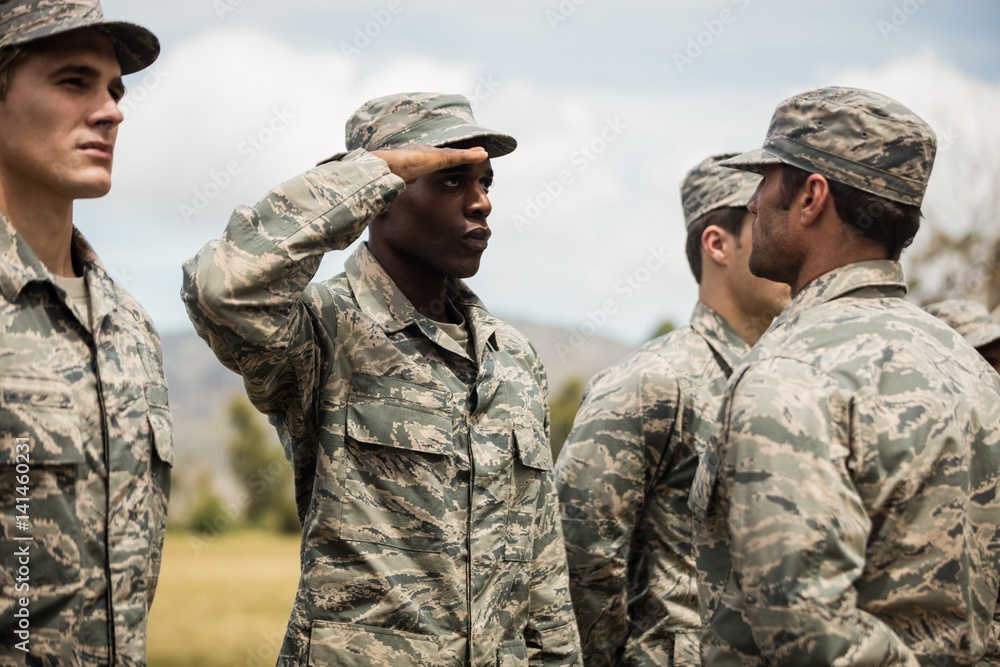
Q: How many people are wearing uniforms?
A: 5